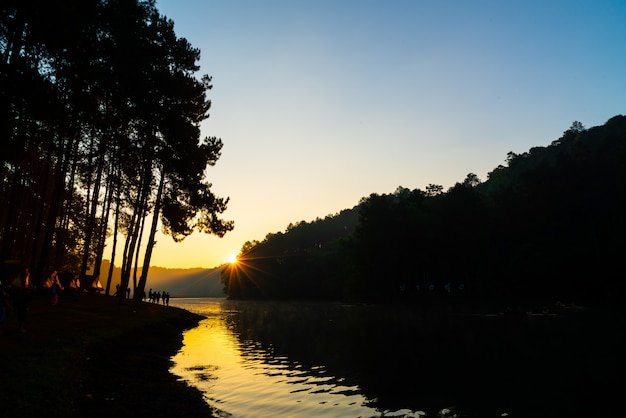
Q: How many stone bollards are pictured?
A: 0